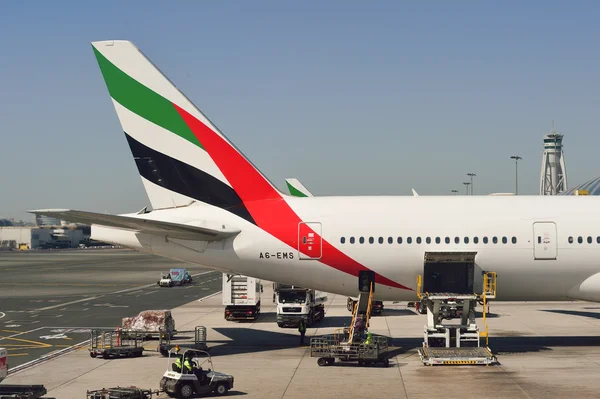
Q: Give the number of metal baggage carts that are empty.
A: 2